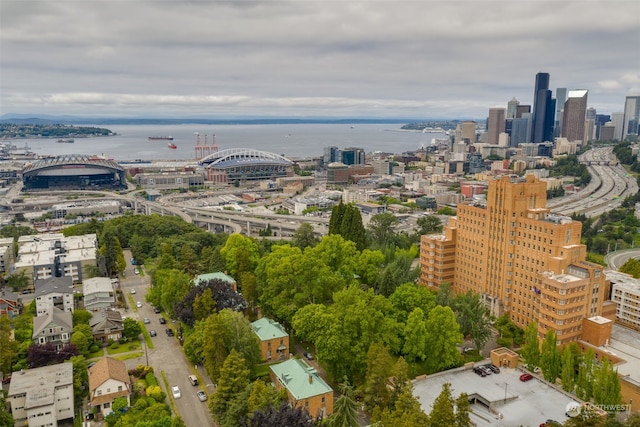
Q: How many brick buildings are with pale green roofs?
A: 3